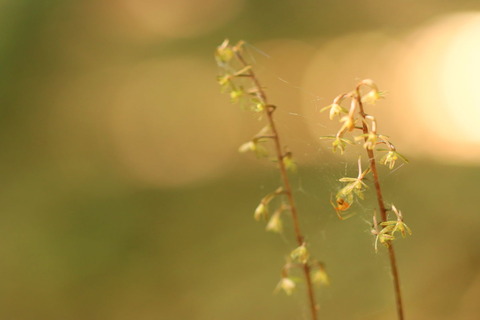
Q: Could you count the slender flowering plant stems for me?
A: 2